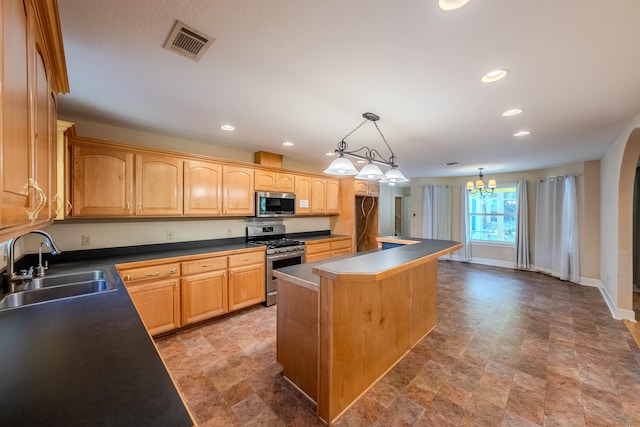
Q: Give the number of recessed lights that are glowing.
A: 8